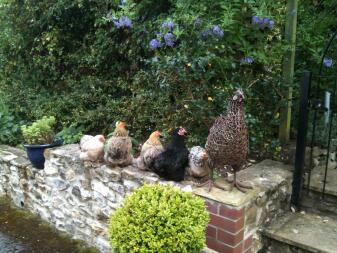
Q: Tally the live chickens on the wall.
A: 5